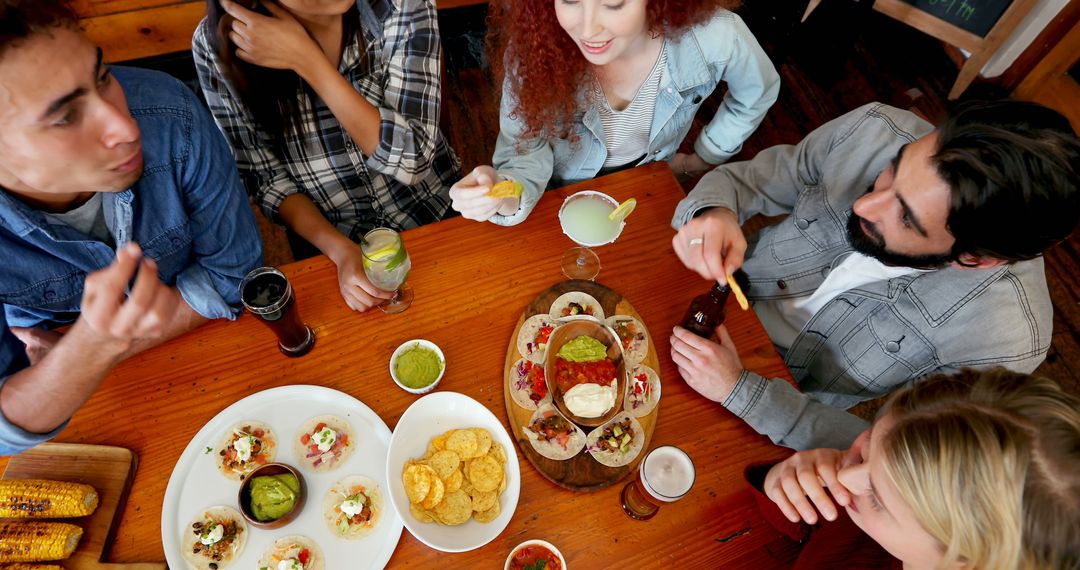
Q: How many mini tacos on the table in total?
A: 12